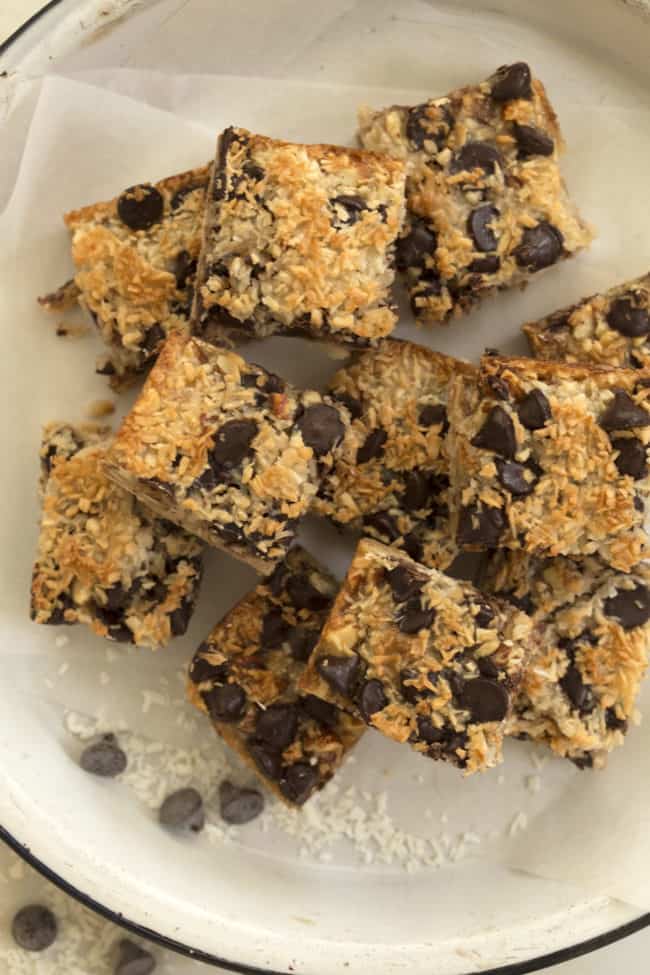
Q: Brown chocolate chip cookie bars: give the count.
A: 11